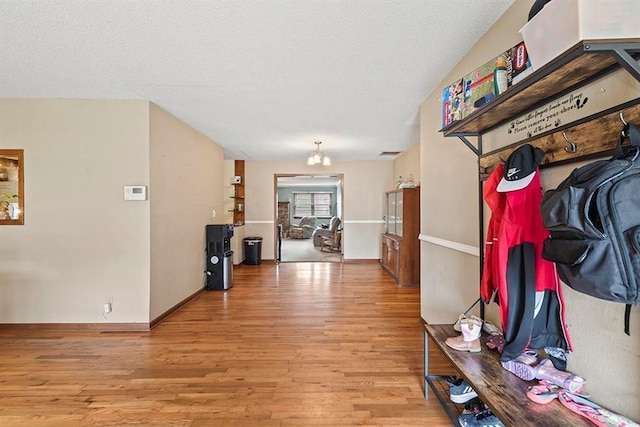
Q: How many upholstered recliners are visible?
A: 2